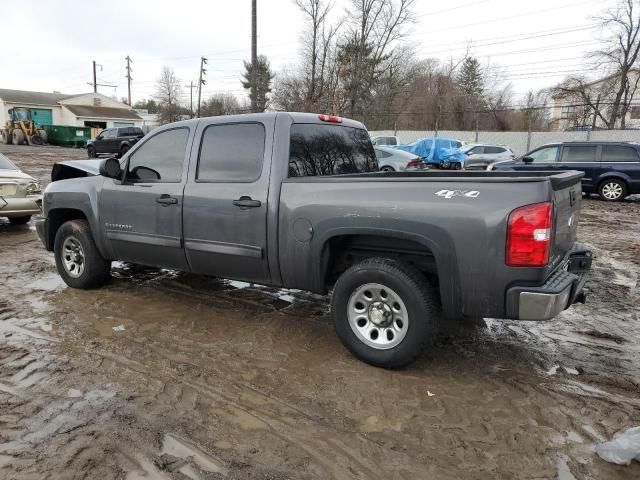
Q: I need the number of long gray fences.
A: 1